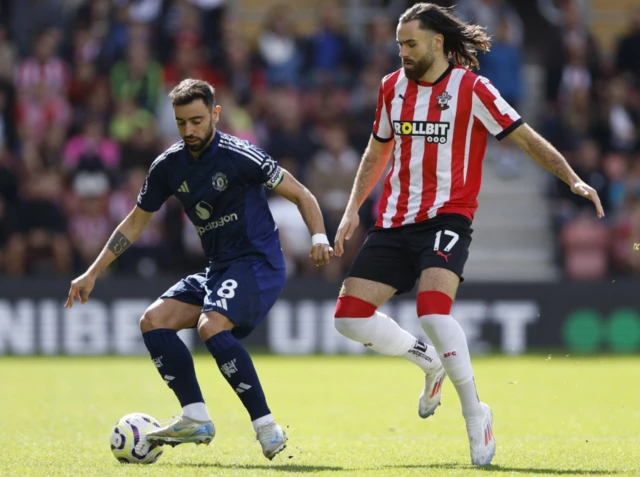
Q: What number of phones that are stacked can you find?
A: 0